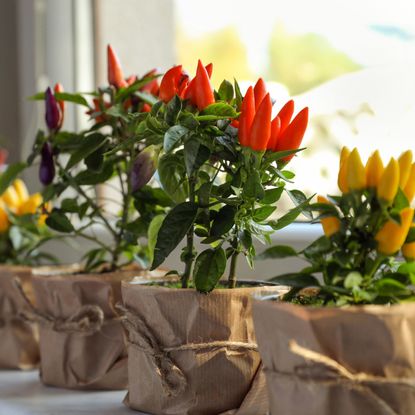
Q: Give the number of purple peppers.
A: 3